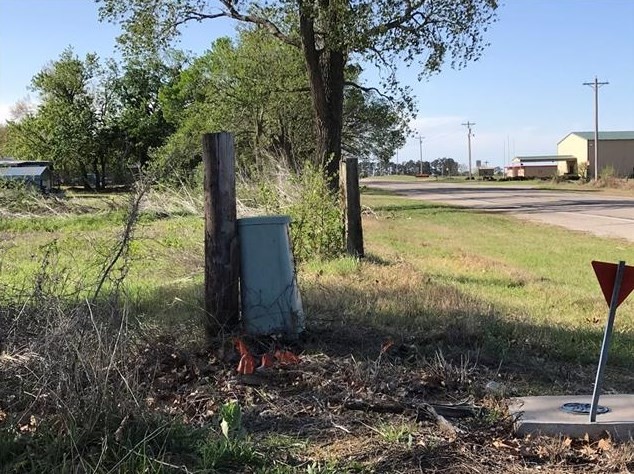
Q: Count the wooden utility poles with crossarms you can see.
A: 3